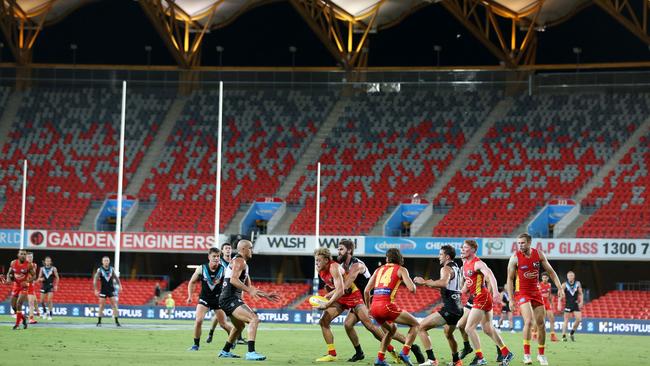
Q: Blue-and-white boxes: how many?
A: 4